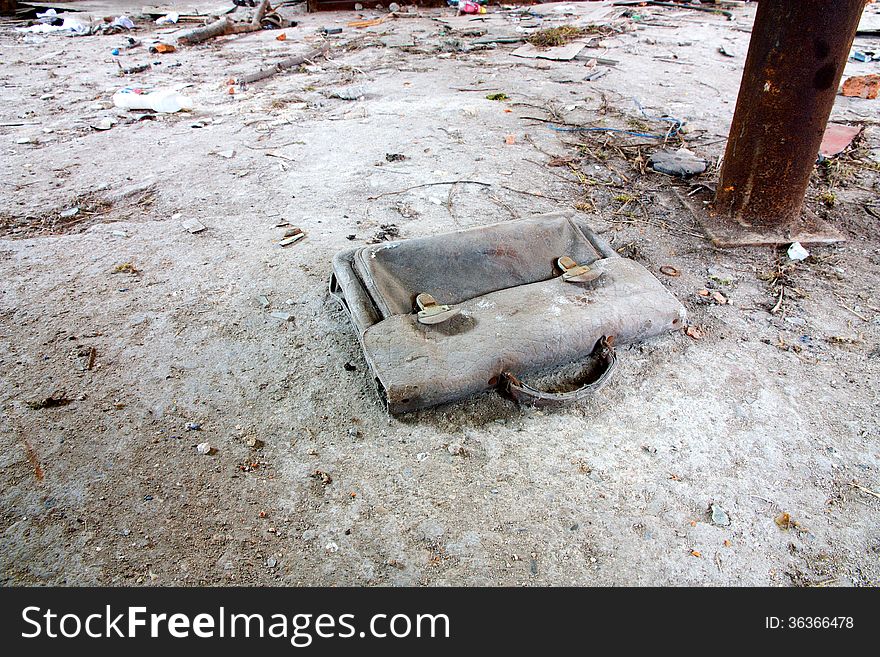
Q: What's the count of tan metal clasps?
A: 2